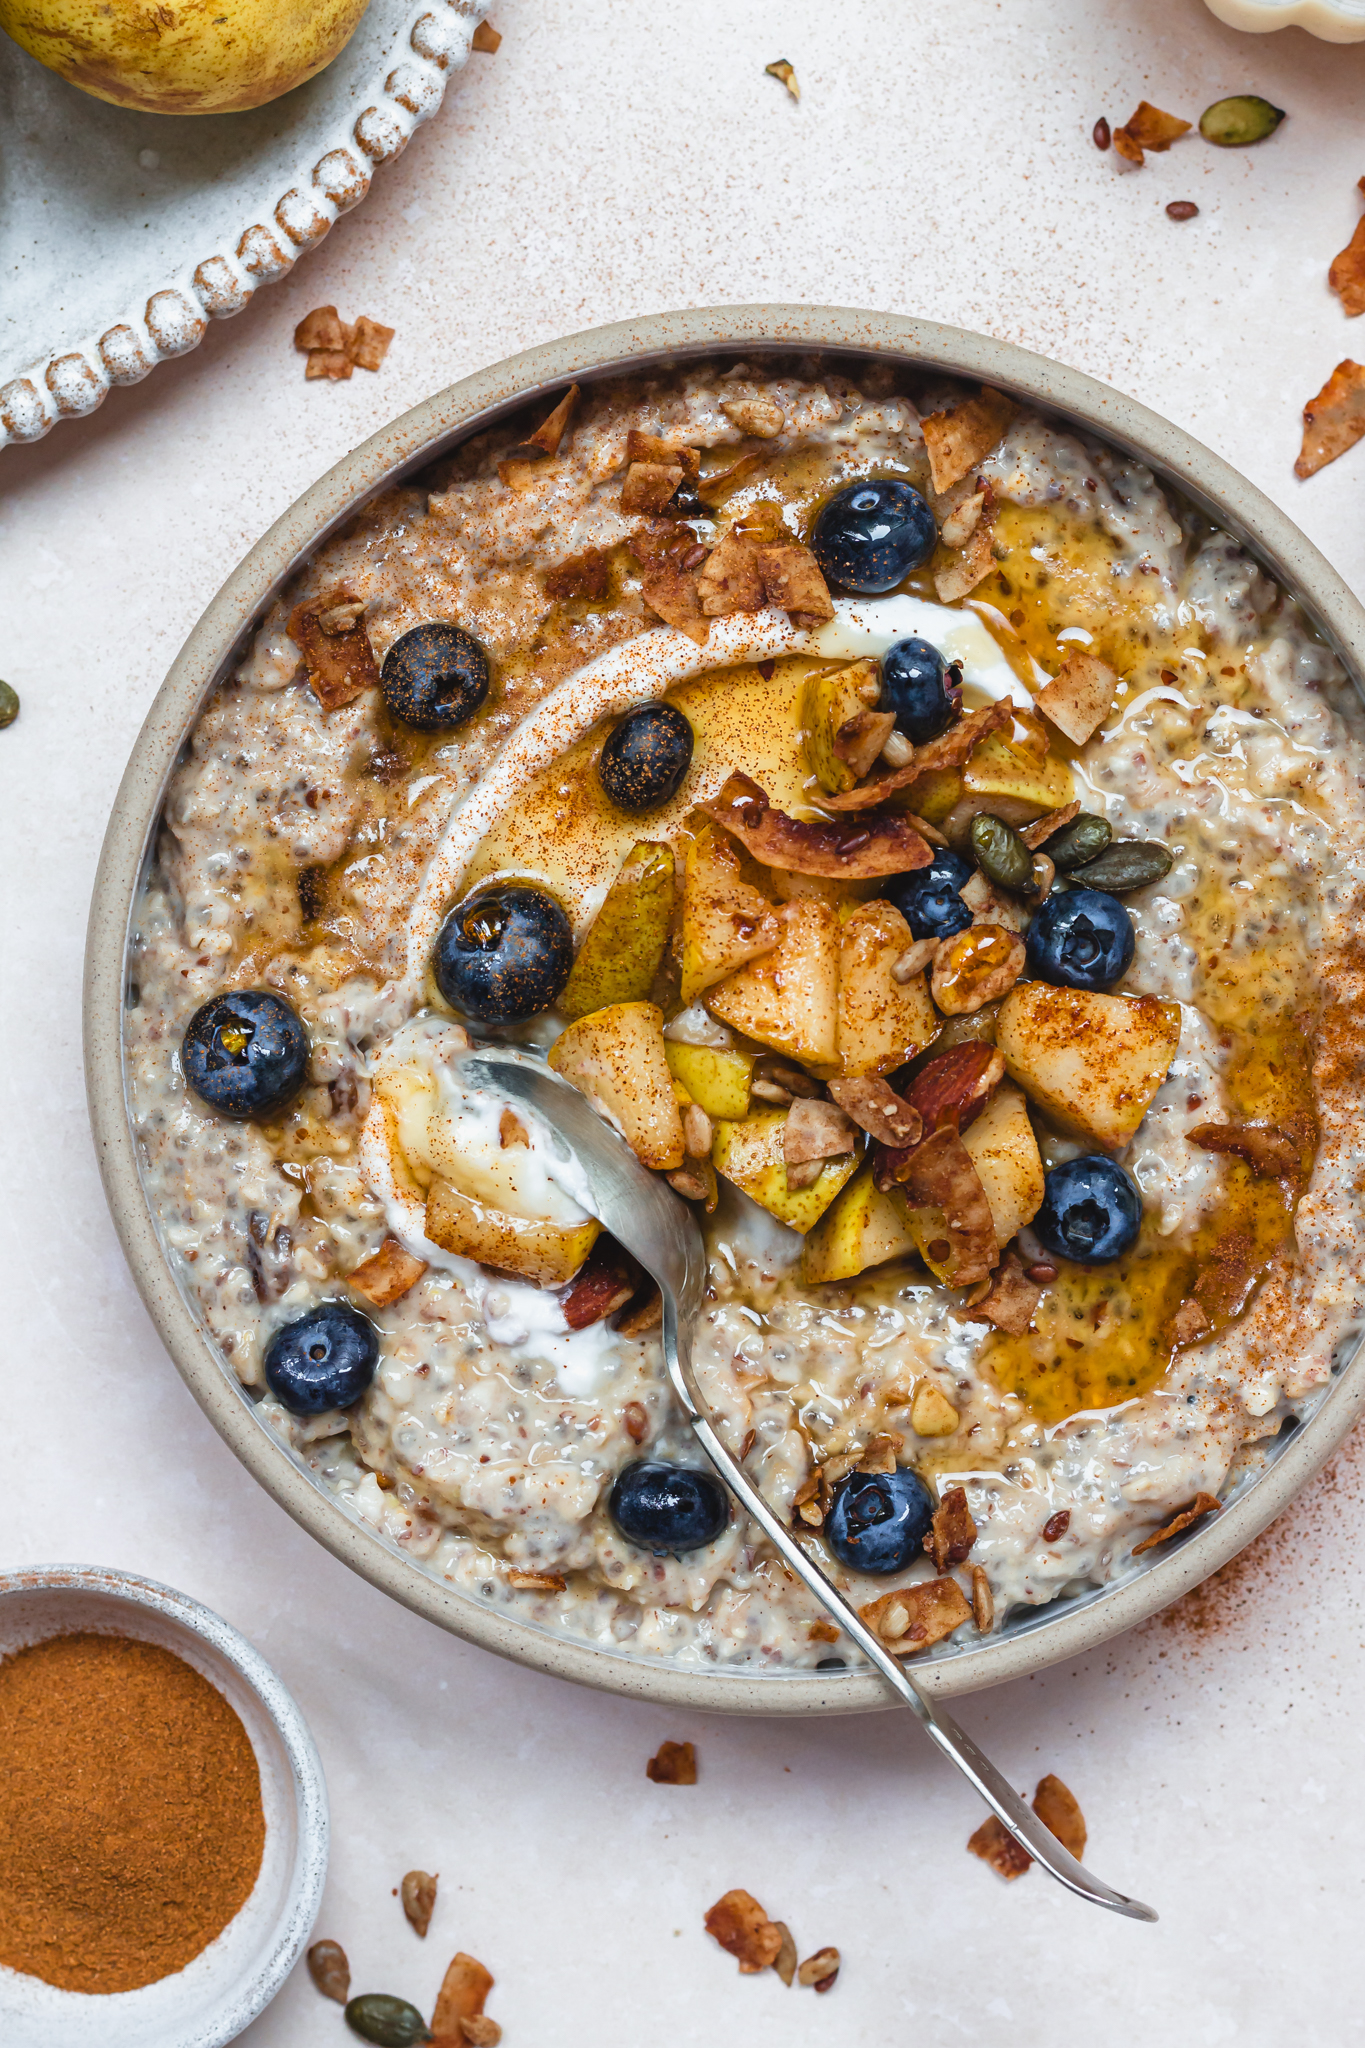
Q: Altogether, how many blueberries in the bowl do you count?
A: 12